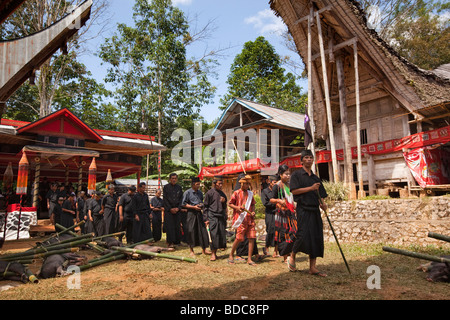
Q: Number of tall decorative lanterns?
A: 4